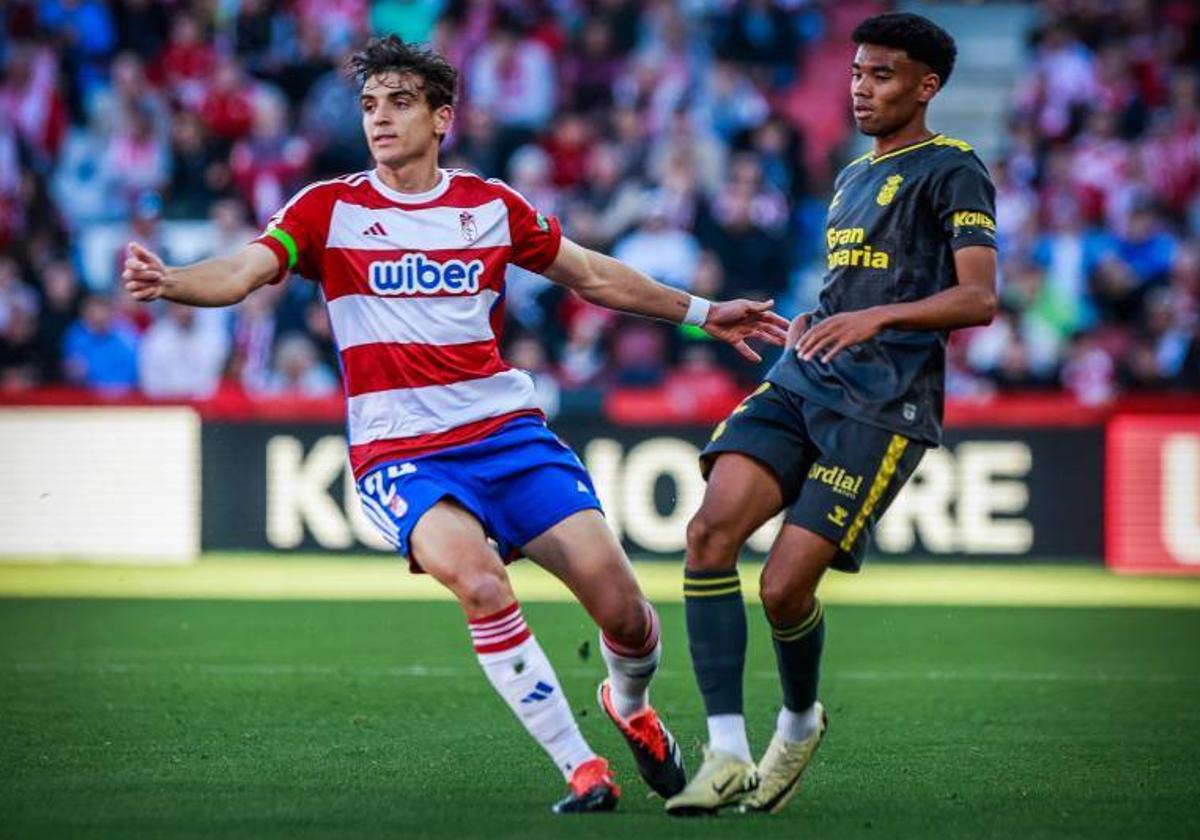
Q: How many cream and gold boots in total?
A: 2